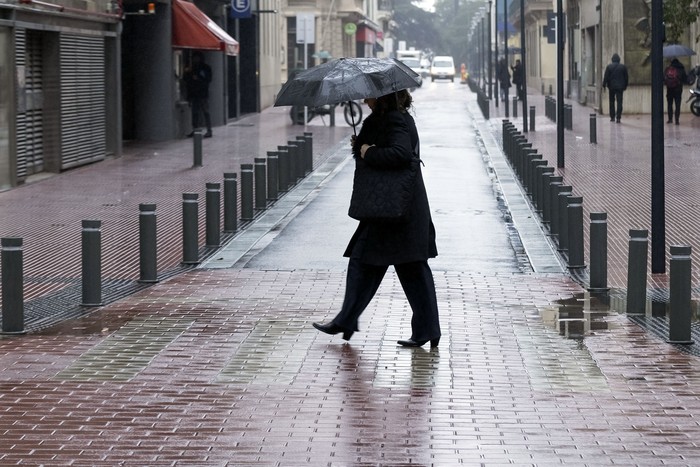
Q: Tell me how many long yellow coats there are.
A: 0